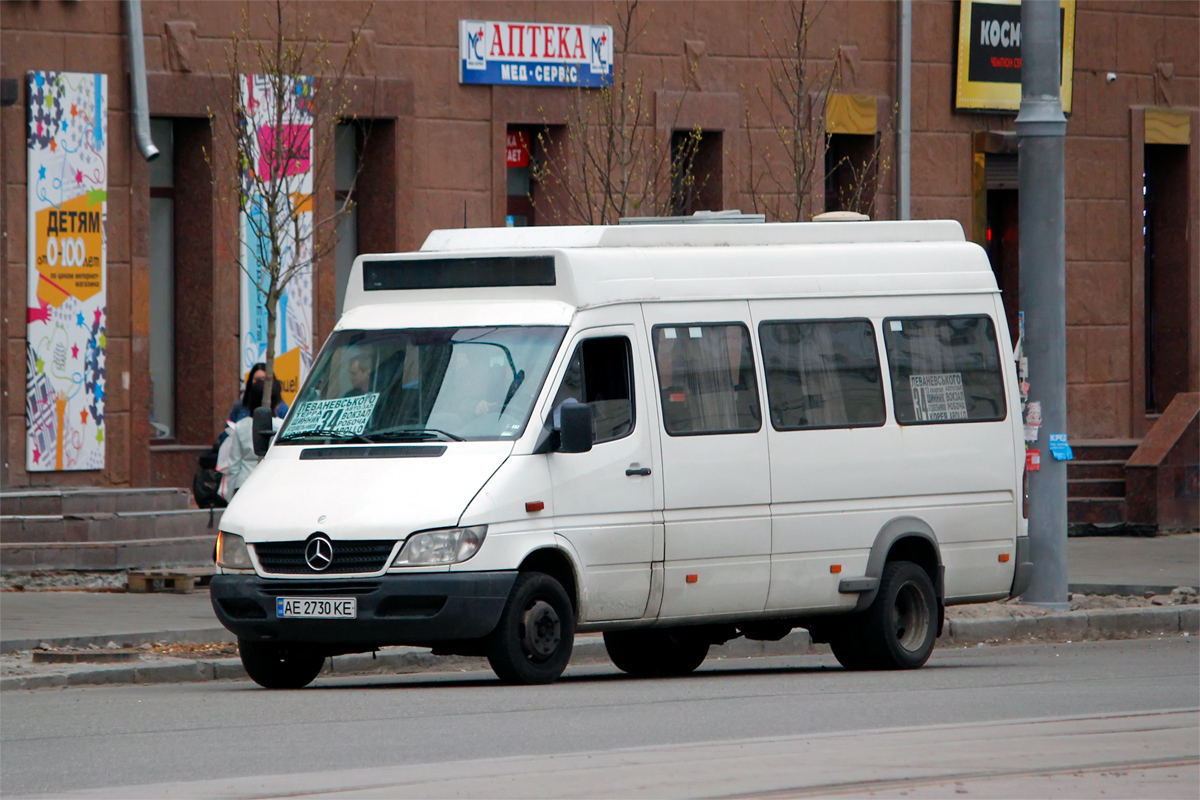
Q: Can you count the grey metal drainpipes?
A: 2